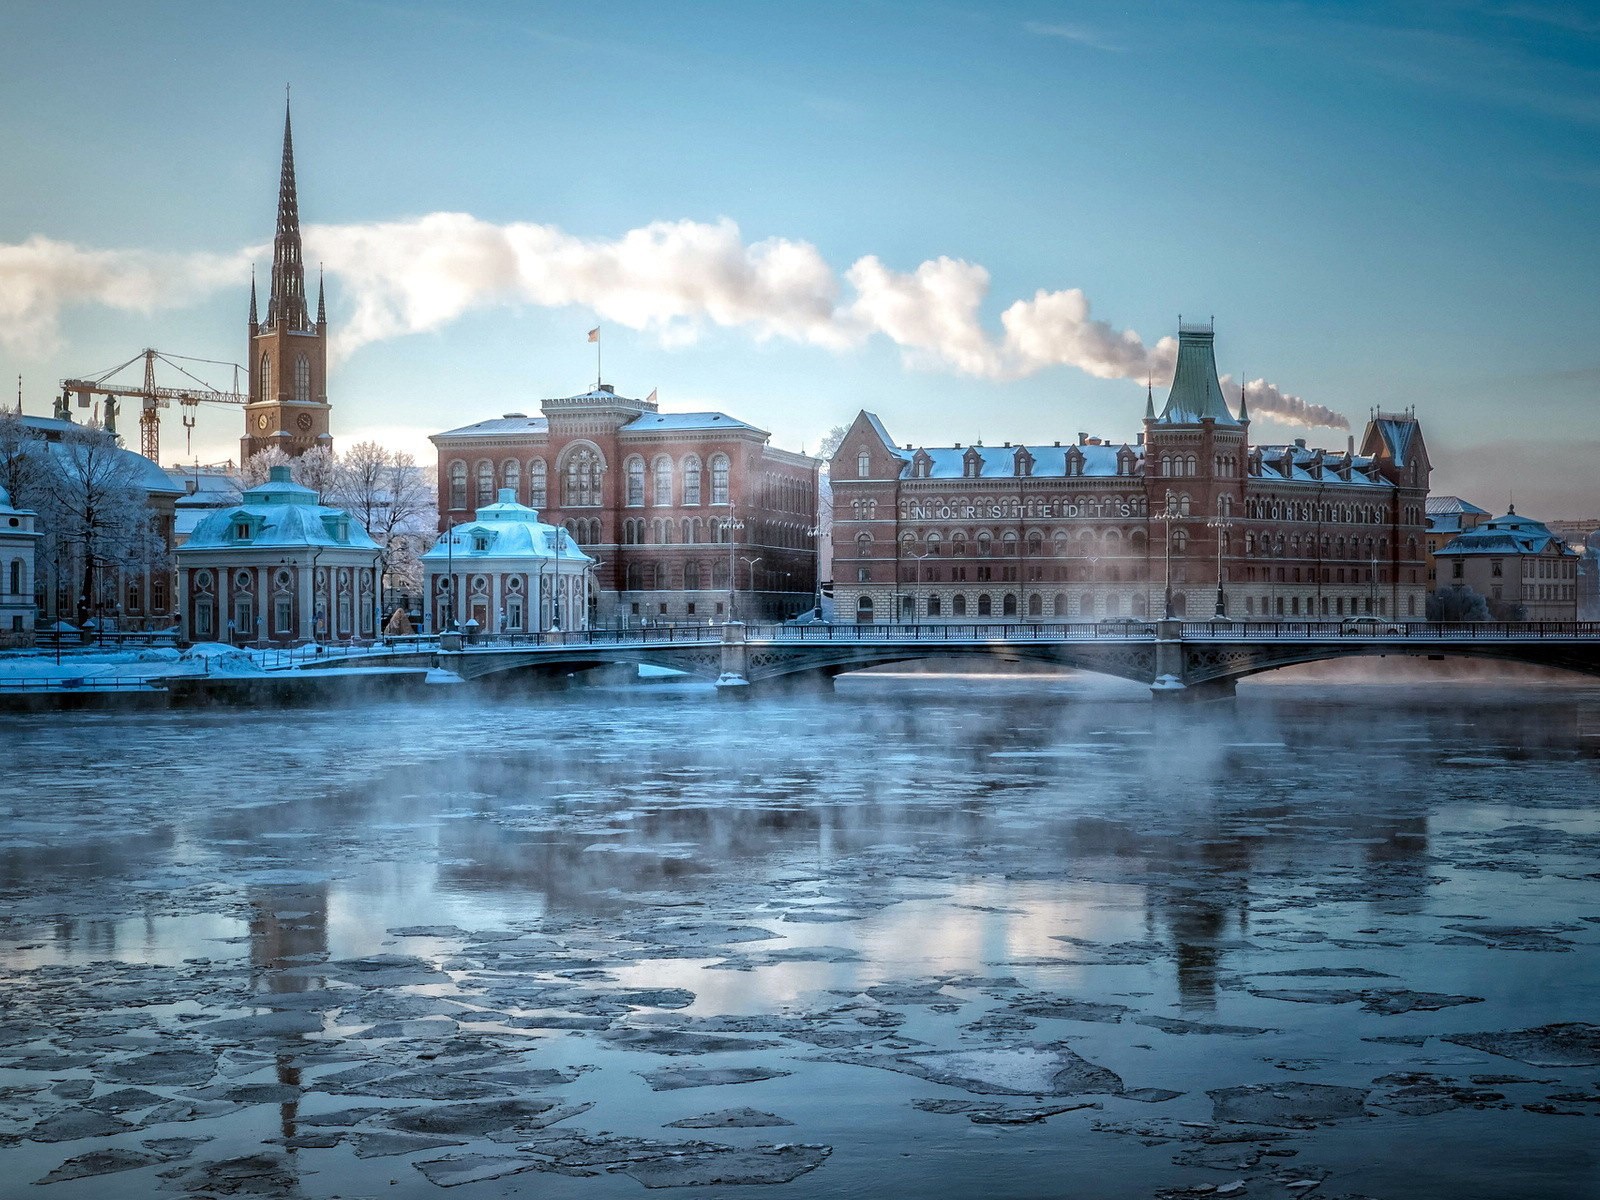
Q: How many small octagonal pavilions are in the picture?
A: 2